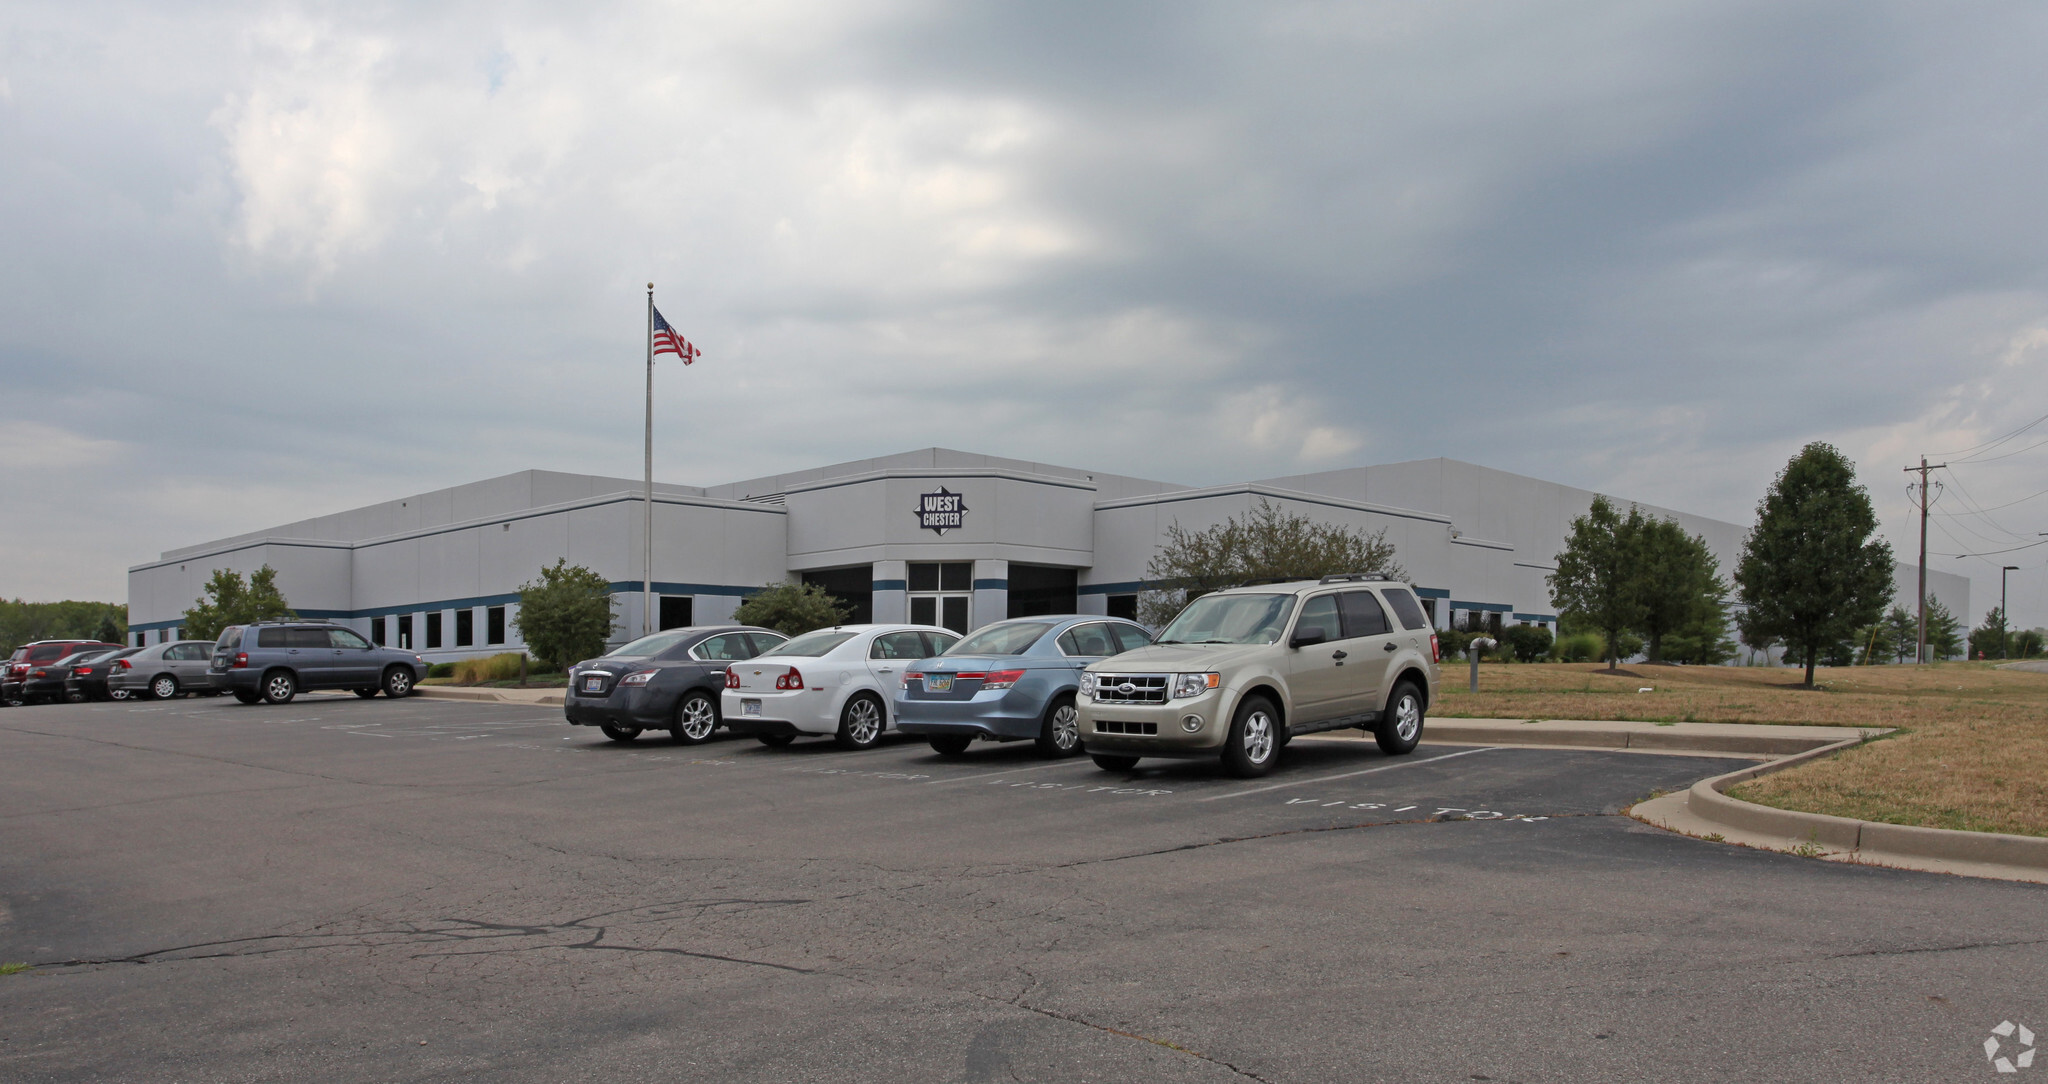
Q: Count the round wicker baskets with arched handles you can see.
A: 0